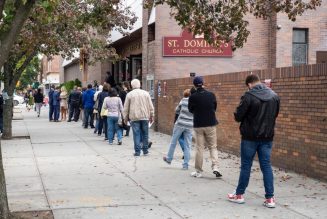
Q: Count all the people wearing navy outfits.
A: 2